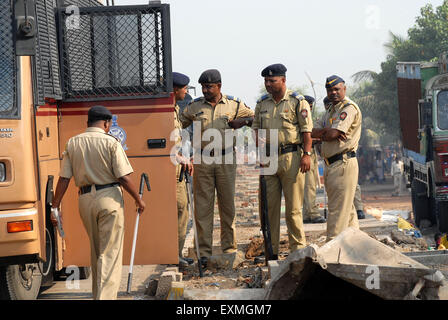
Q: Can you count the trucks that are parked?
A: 2